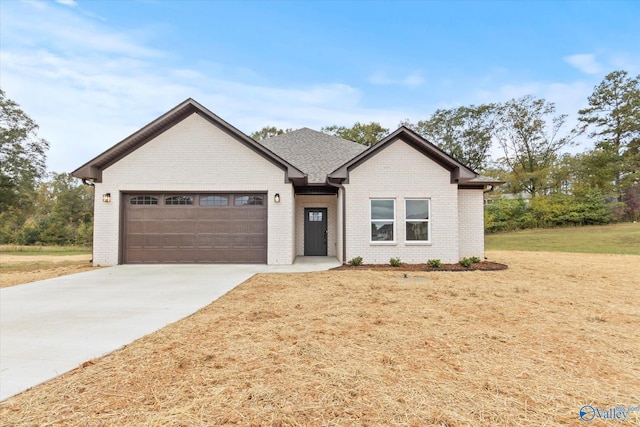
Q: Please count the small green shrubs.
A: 5